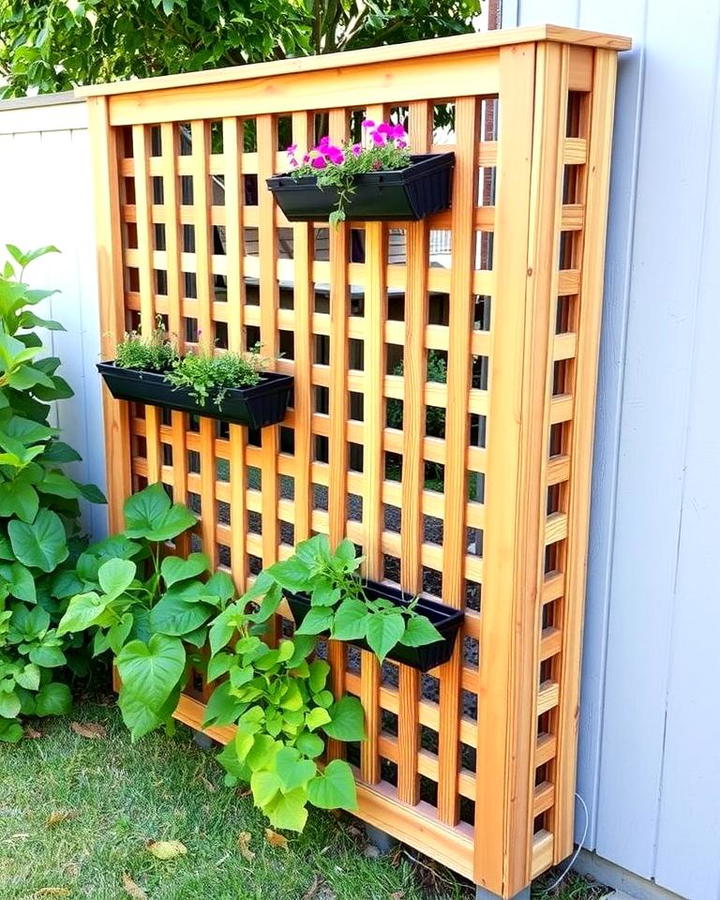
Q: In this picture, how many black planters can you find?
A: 3